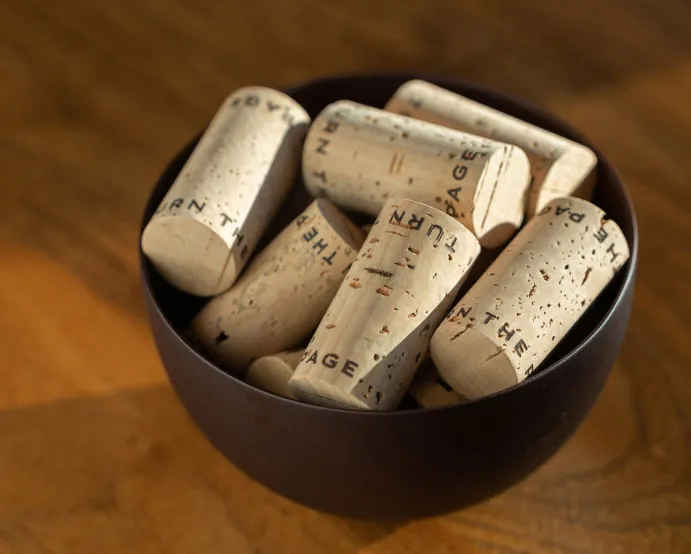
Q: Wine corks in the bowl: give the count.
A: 8